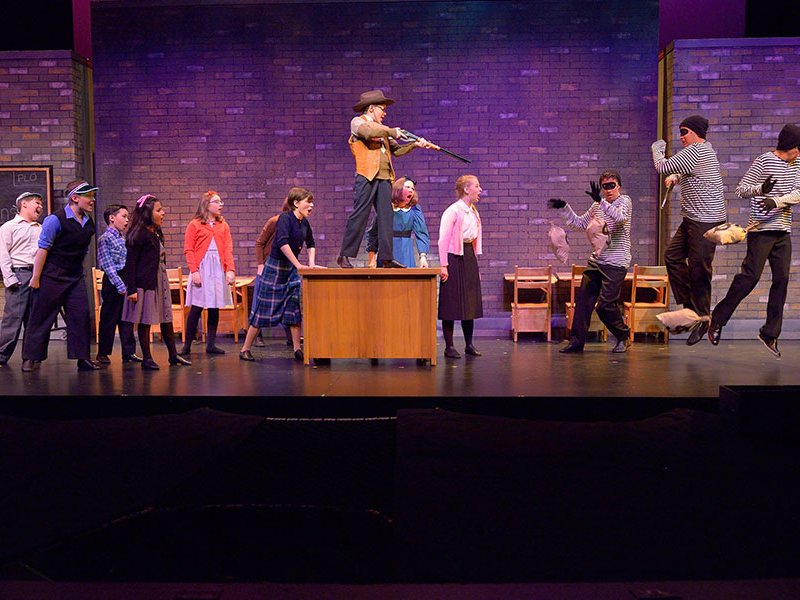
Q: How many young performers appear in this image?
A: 13